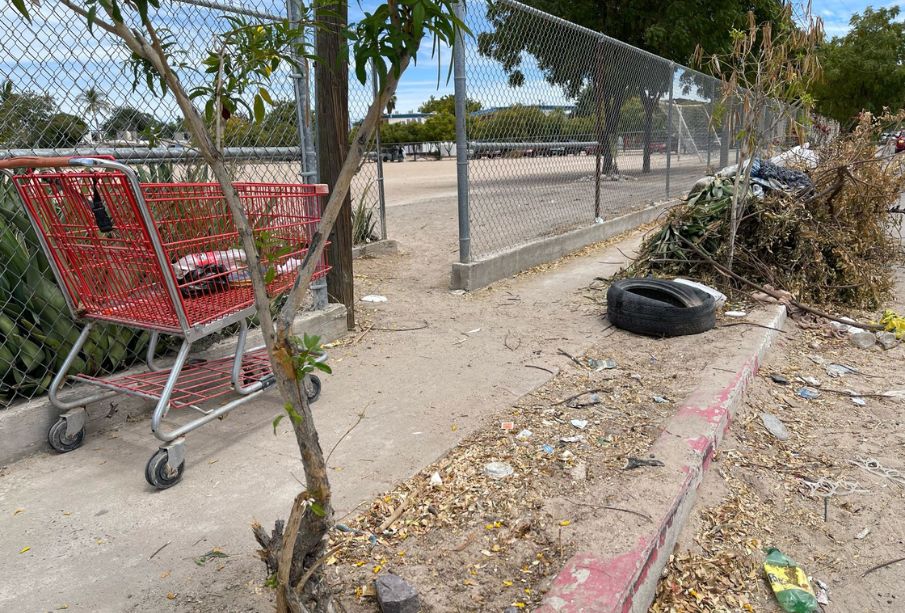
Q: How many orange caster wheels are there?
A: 0